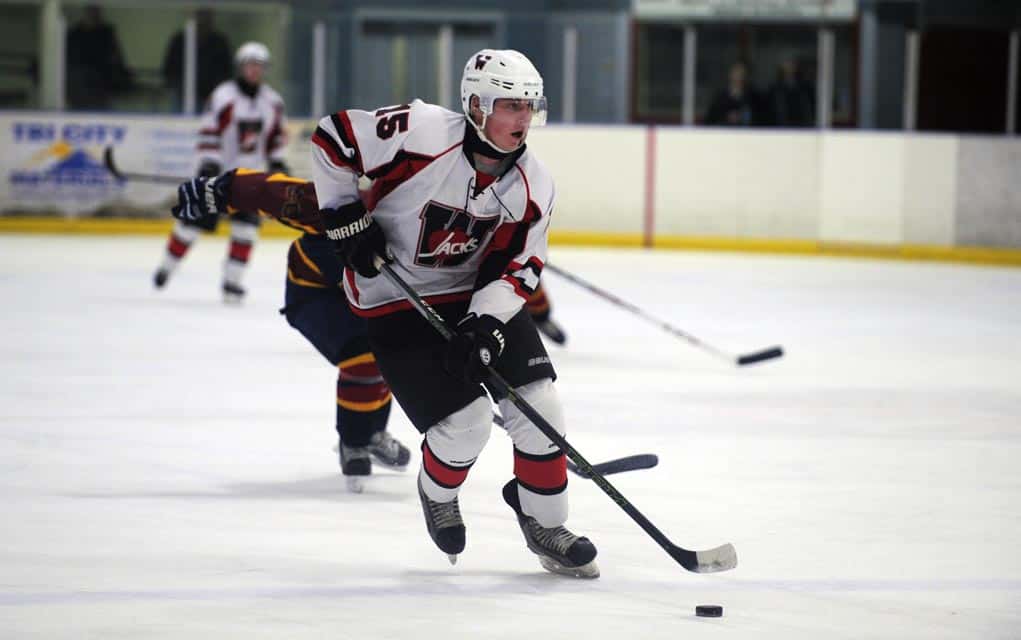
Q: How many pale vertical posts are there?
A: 9